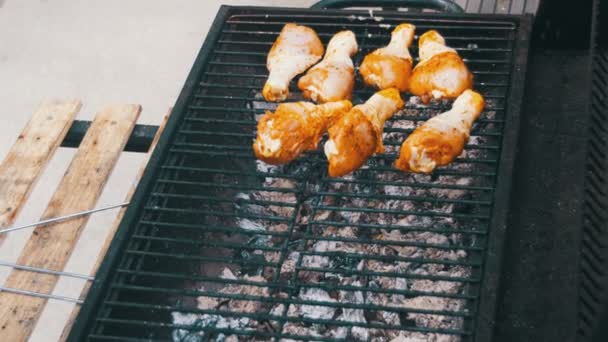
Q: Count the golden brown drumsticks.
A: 7